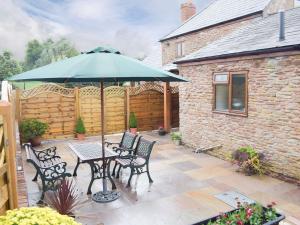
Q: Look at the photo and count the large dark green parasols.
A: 1